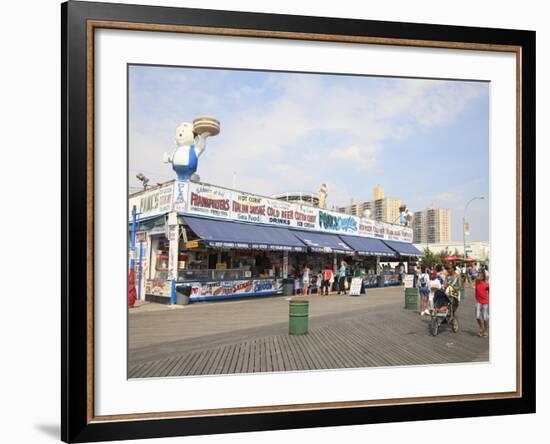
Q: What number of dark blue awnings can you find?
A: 4